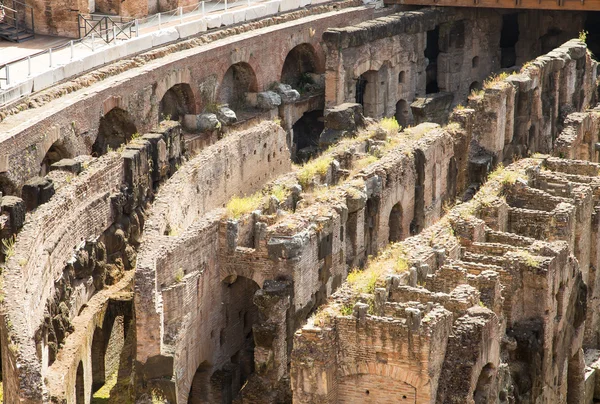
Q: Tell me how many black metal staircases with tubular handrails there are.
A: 1